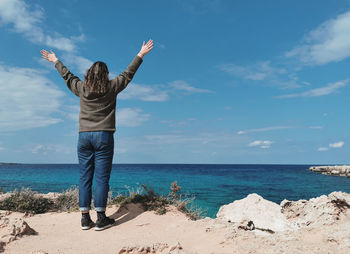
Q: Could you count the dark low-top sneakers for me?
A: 2